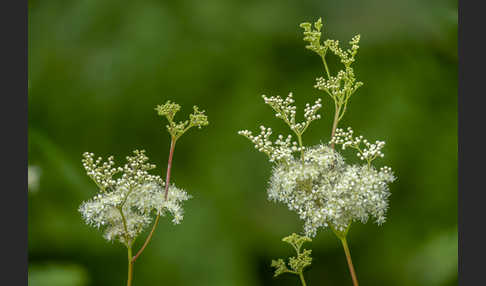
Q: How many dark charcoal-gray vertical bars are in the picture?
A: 2